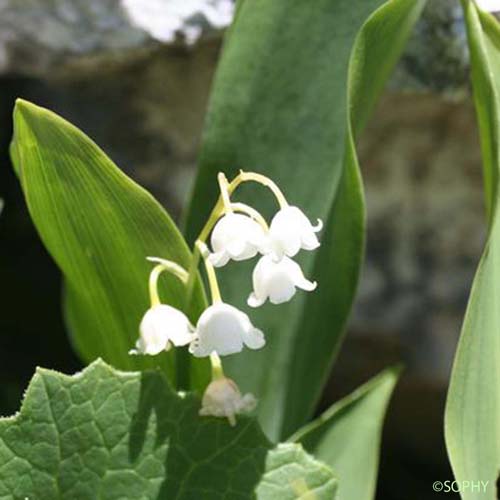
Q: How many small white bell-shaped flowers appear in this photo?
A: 6